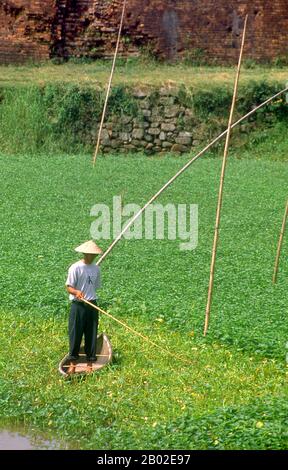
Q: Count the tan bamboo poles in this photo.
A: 5